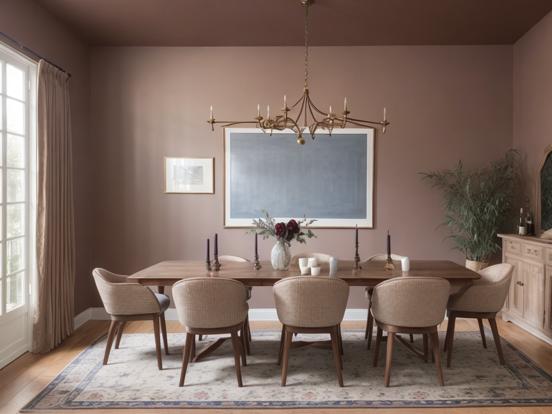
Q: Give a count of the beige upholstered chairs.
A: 8